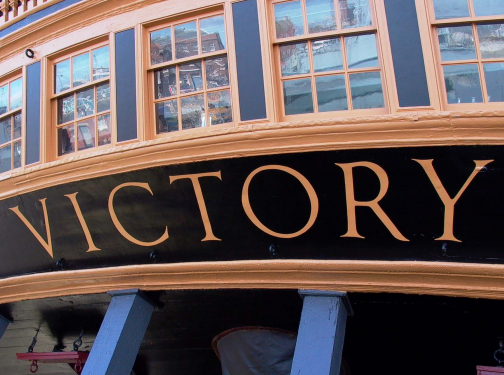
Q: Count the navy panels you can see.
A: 4